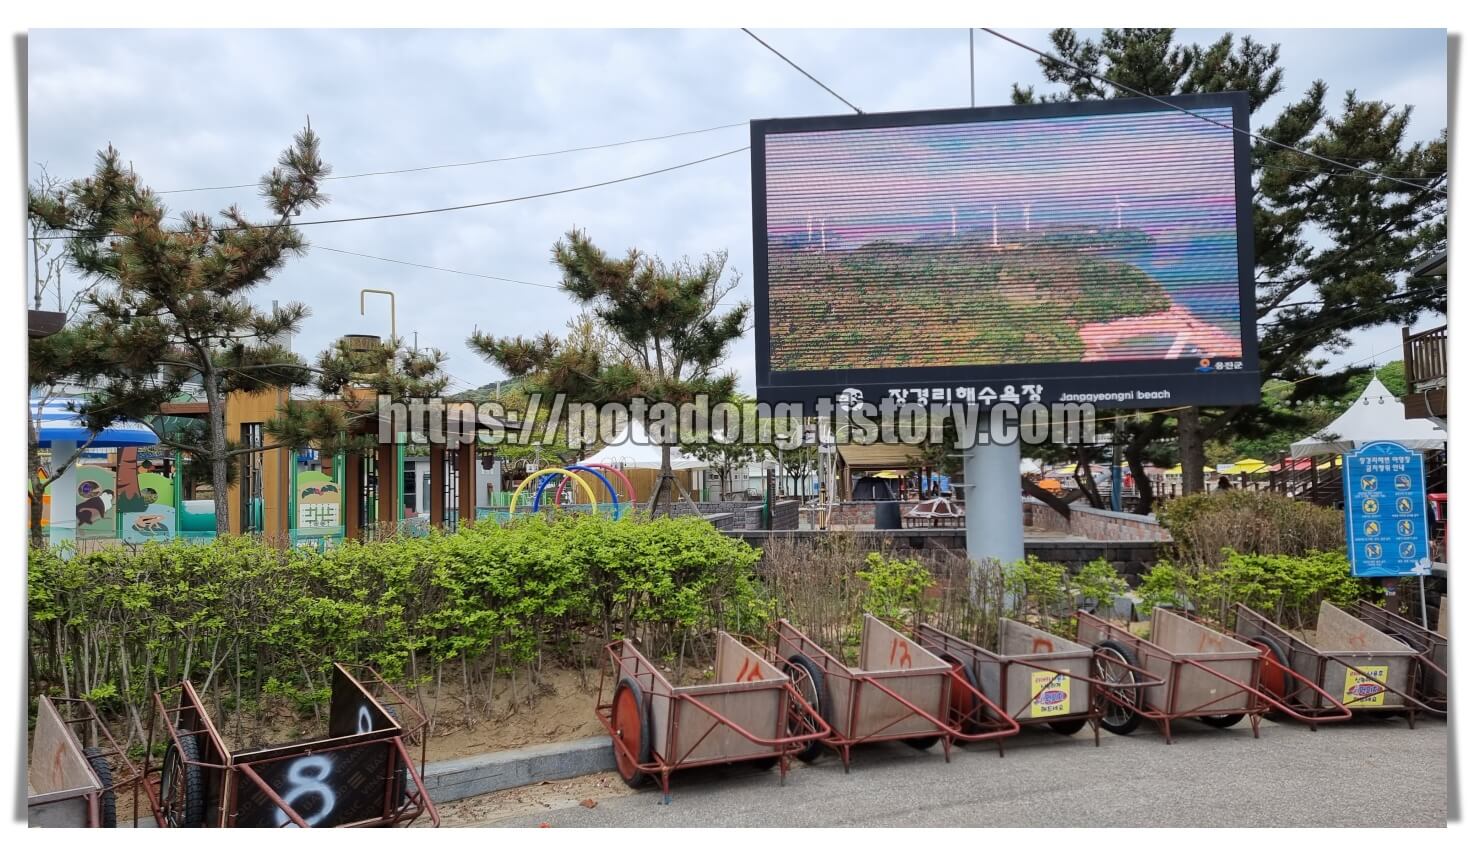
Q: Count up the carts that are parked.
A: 8